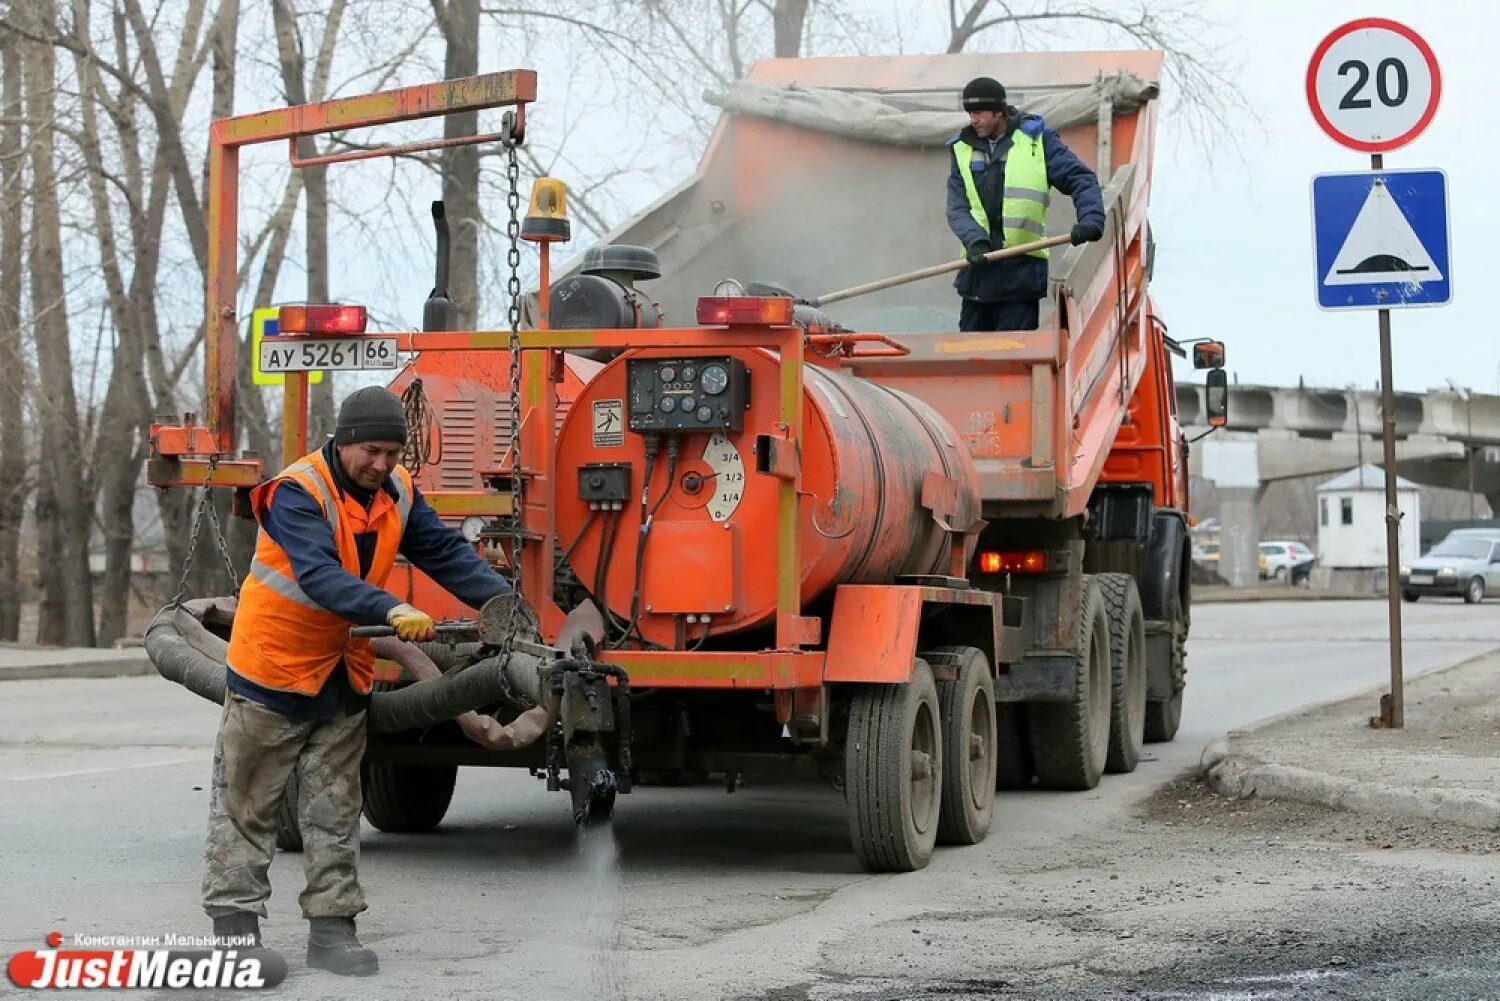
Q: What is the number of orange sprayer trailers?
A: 1